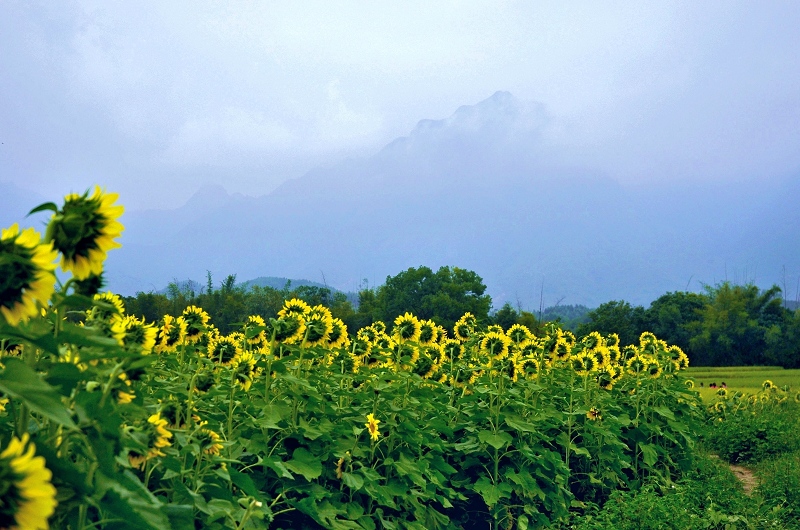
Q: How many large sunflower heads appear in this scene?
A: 3